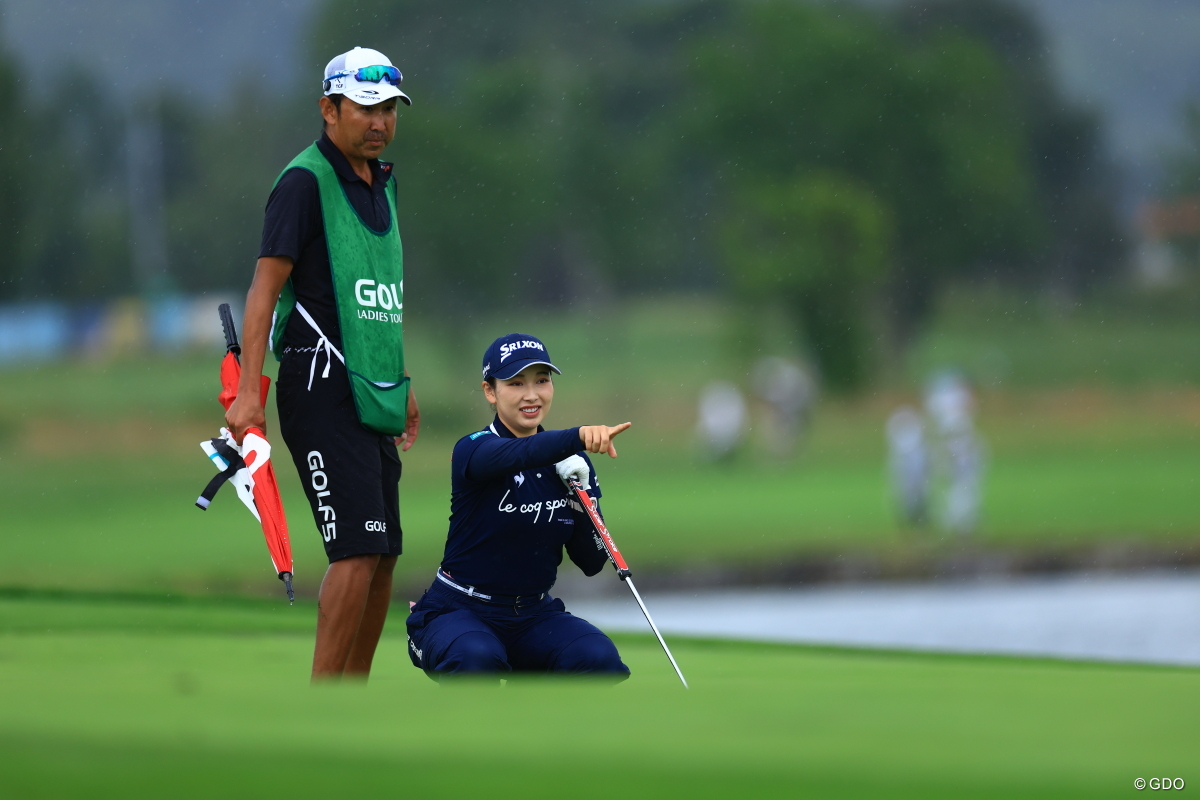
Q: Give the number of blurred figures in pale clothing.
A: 4